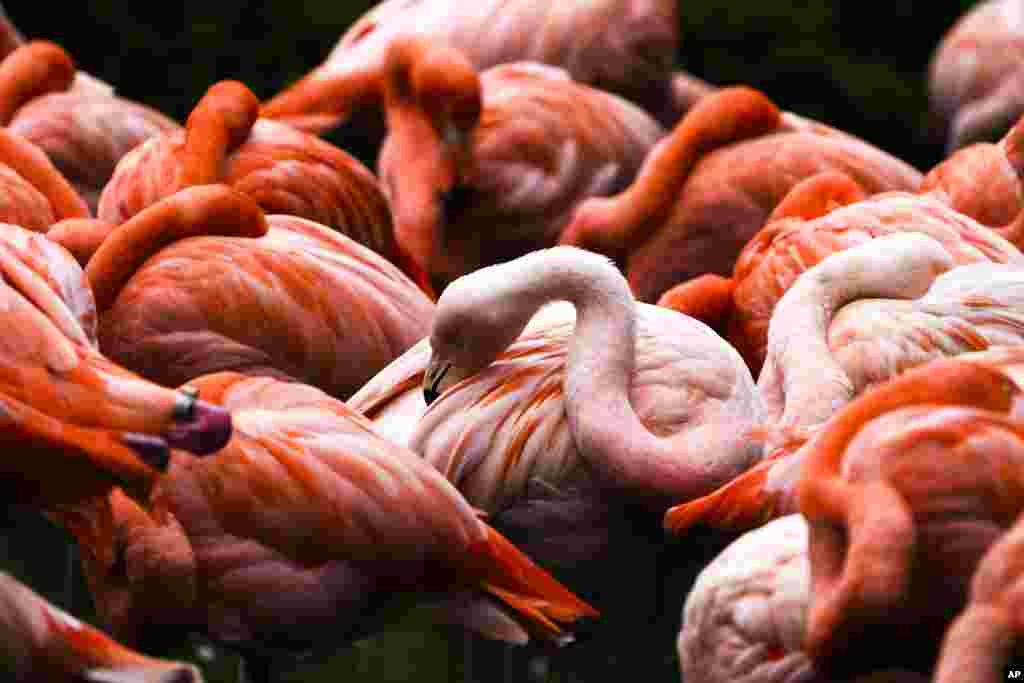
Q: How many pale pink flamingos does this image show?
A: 3